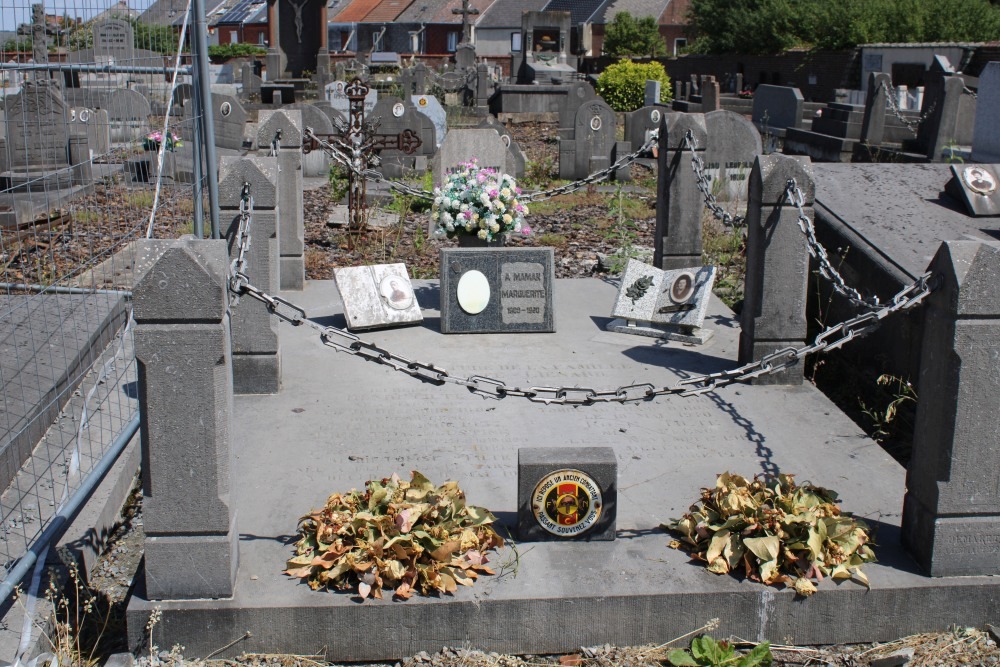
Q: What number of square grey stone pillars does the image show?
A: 6